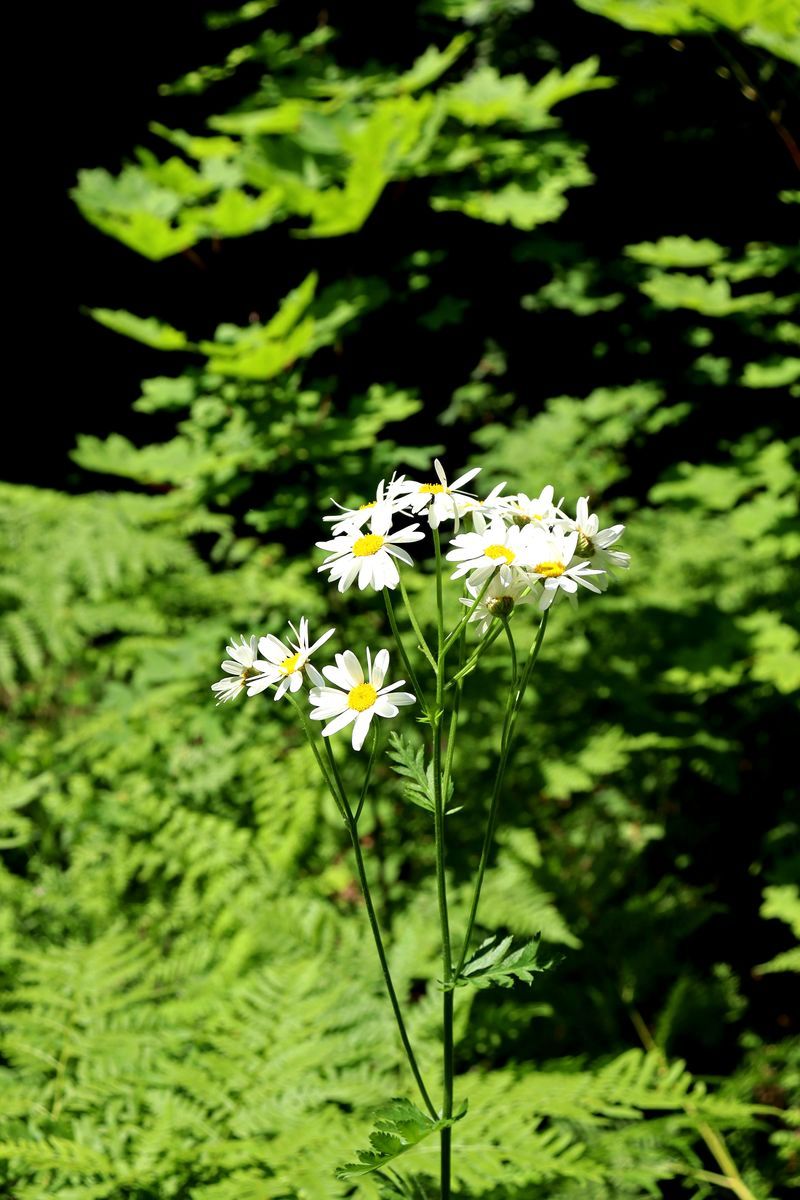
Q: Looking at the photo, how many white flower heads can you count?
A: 12